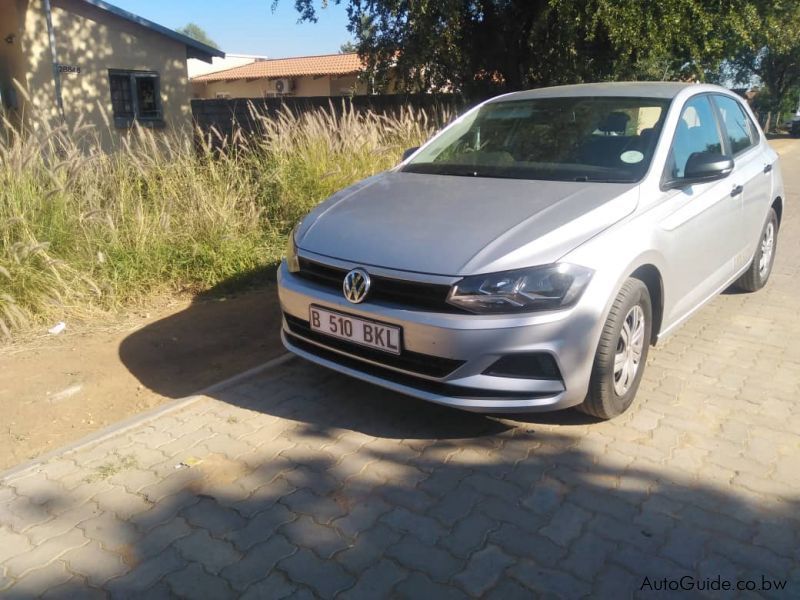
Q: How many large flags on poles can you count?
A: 0